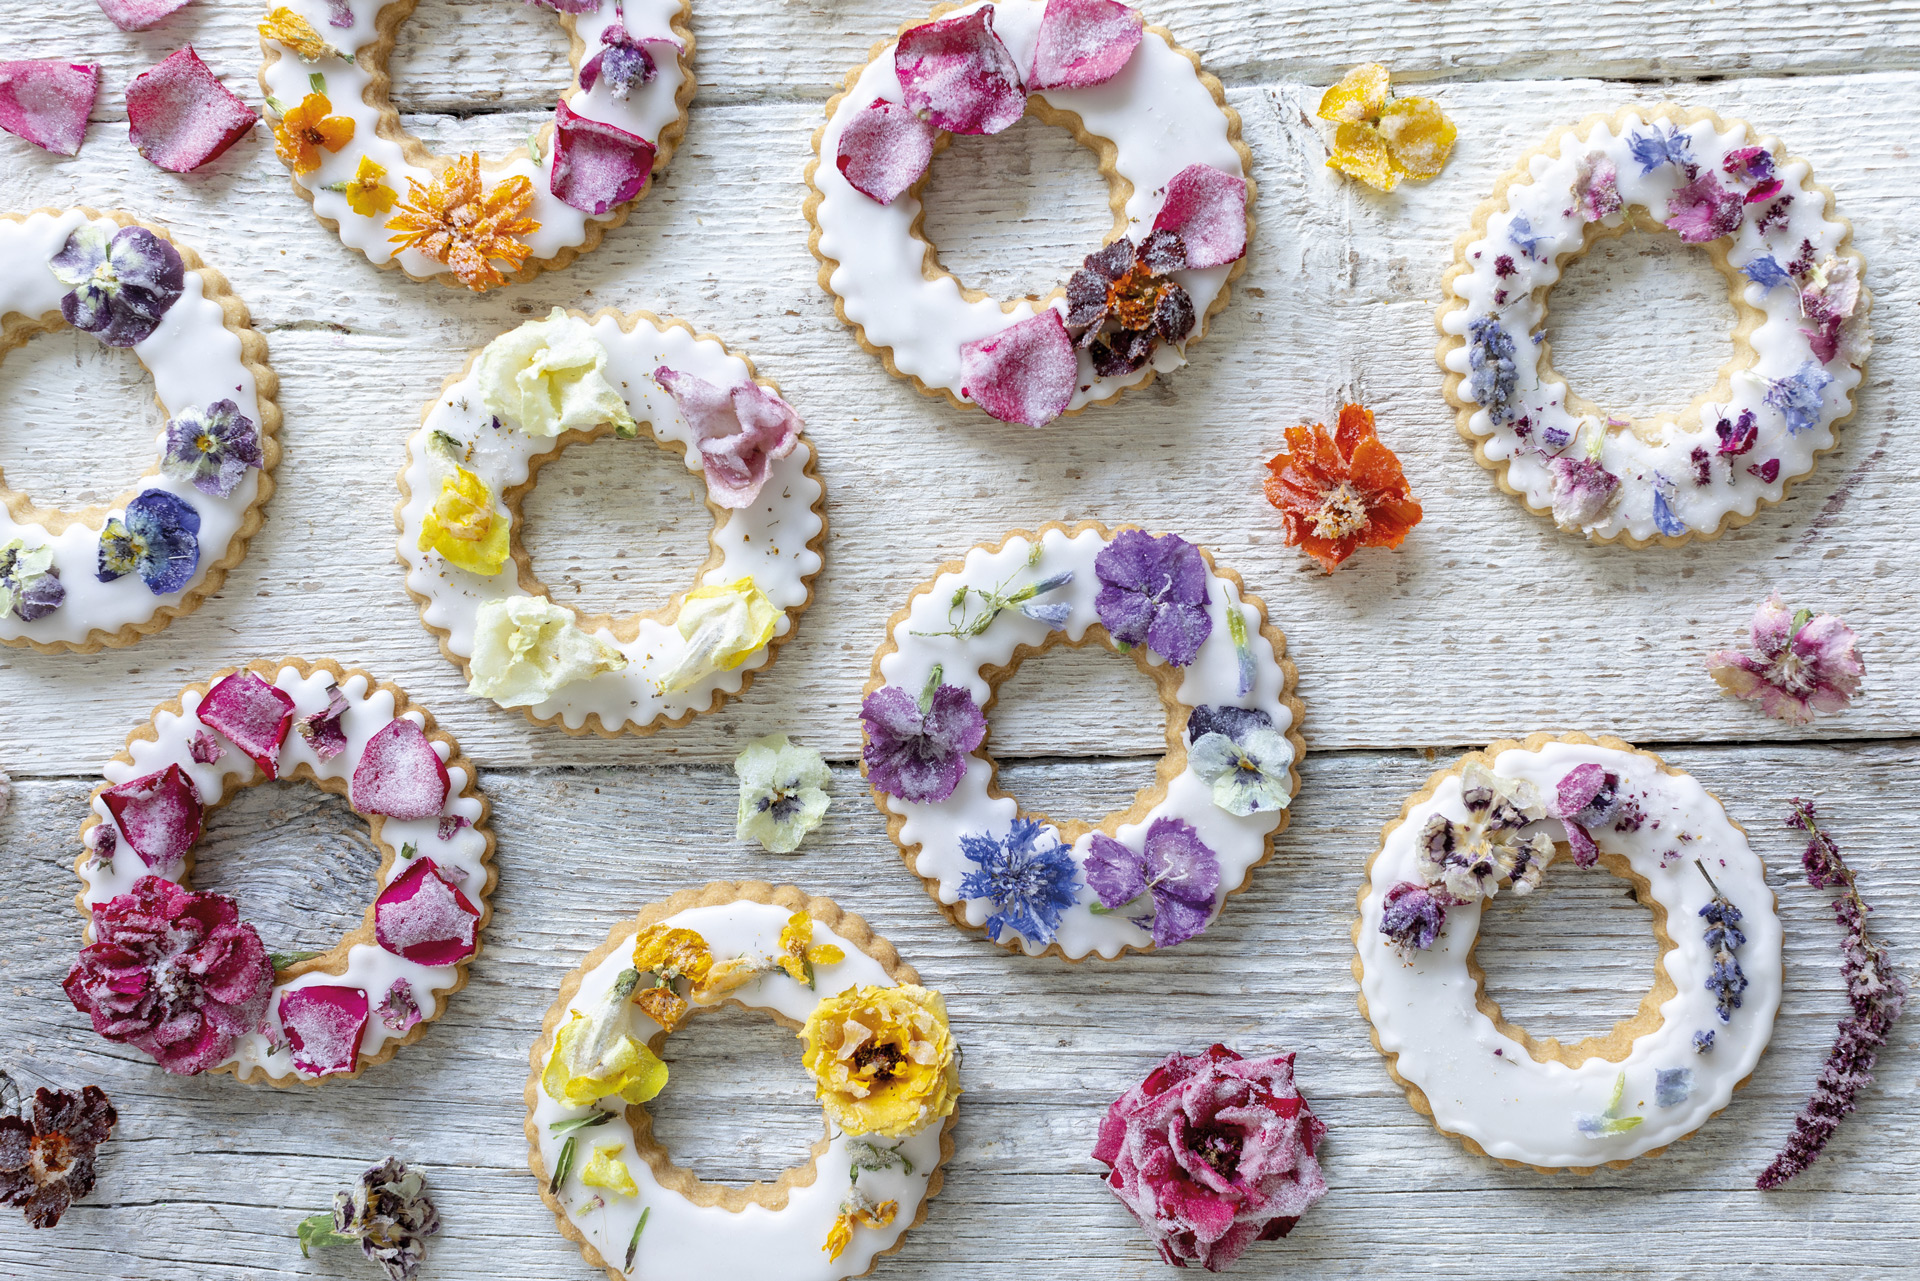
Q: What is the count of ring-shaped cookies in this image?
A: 9